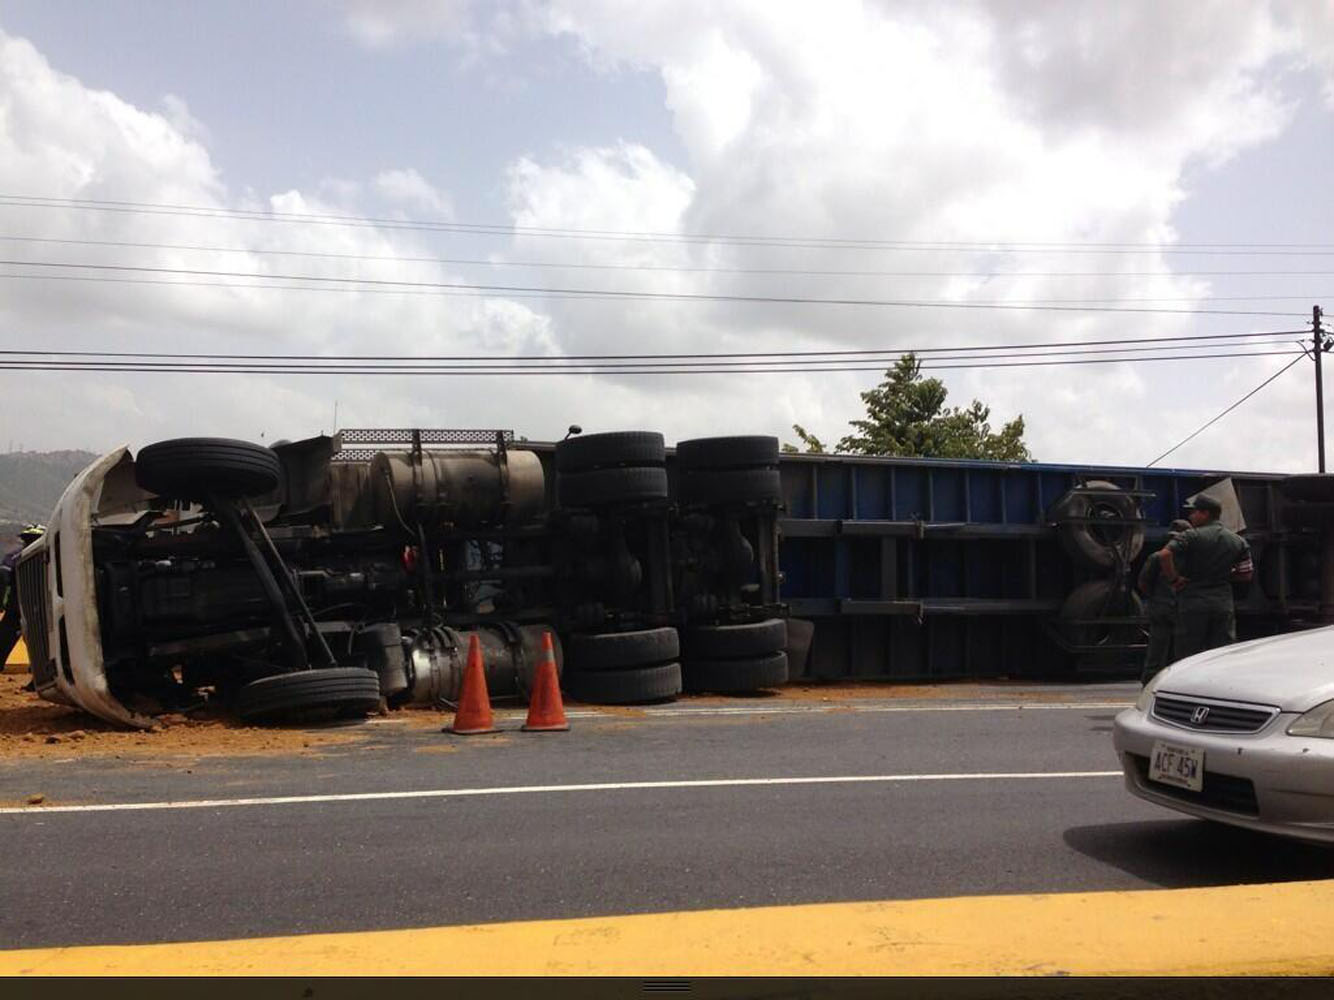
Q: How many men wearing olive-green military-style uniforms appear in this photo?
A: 2